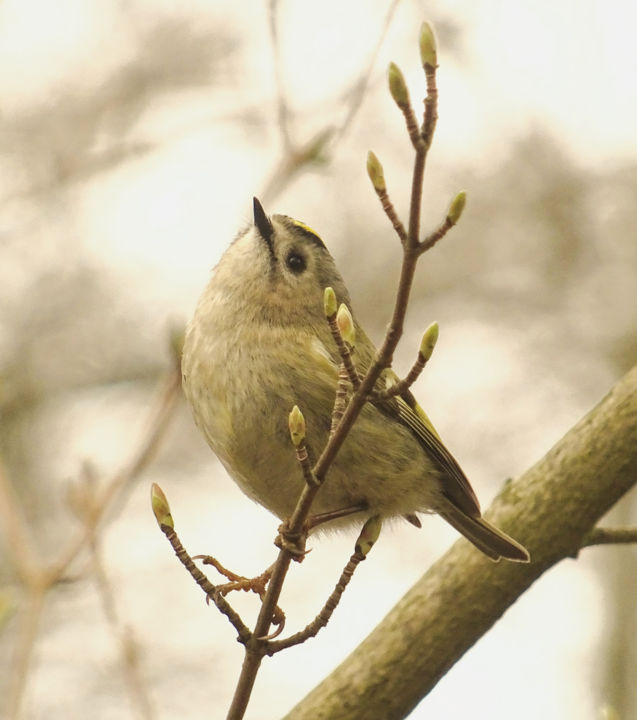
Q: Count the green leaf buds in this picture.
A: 10